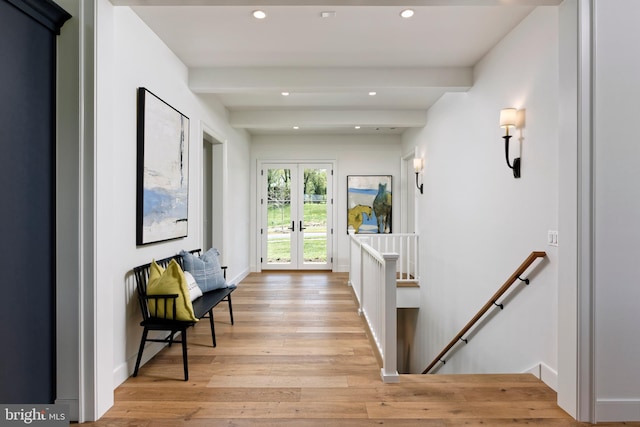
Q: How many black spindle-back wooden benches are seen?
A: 1